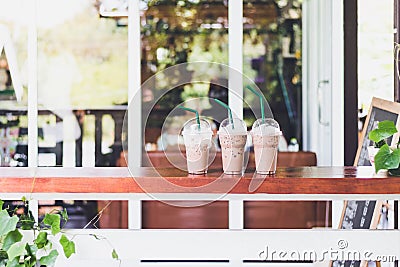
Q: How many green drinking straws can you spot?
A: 3